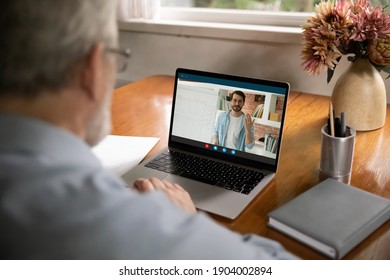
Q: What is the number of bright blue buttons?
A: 3